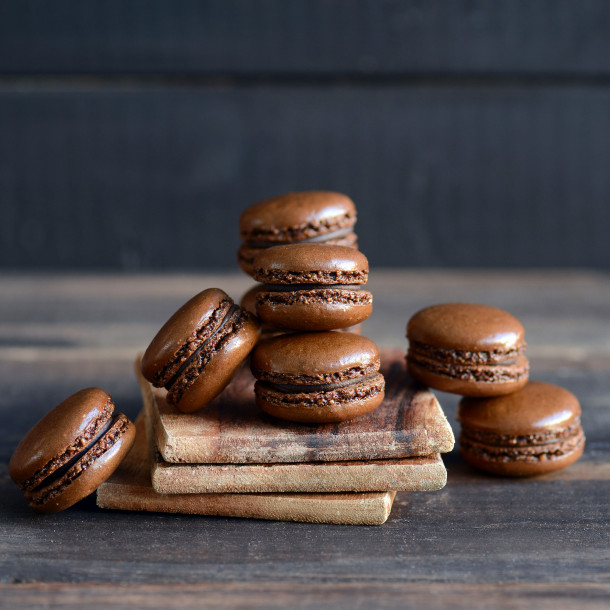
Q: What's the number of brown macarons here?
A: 8